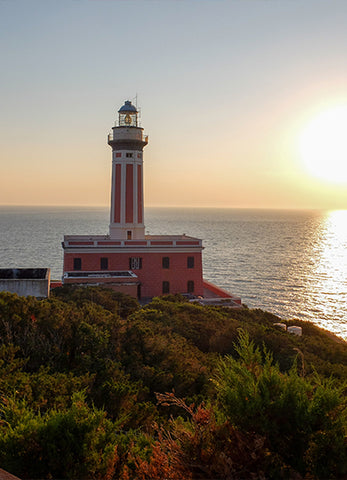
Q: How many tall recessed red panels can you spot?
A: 3